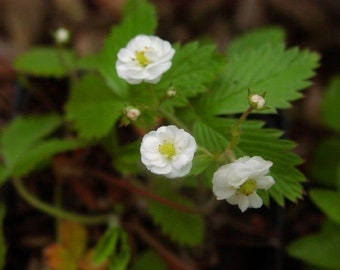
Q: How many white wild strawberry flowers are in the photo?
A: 3